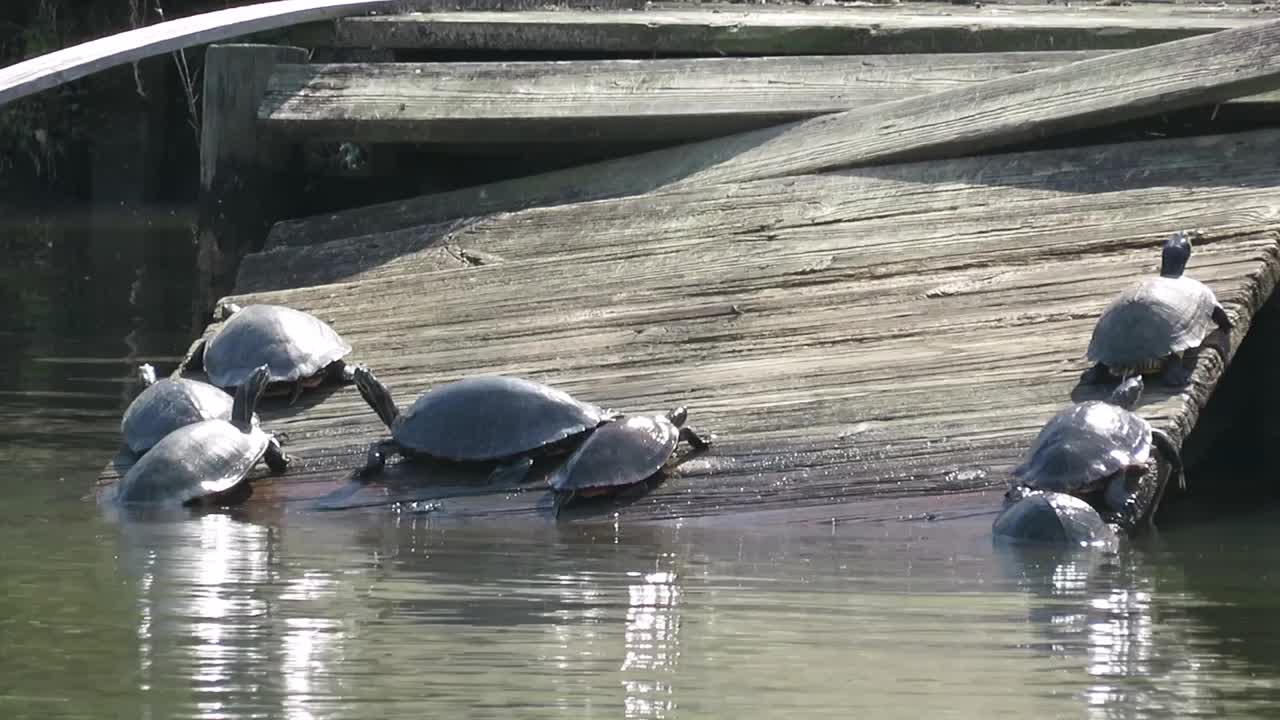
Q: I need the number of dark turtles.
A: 8